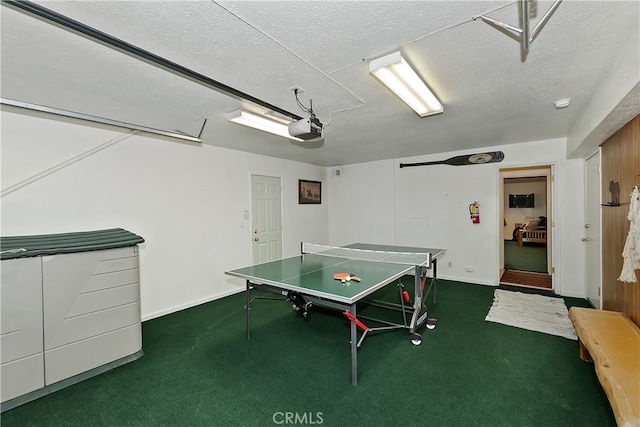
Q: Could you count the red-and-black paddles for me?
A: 2